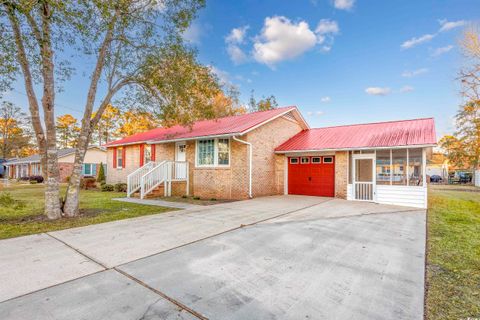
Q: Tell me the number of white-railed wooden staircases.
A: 1